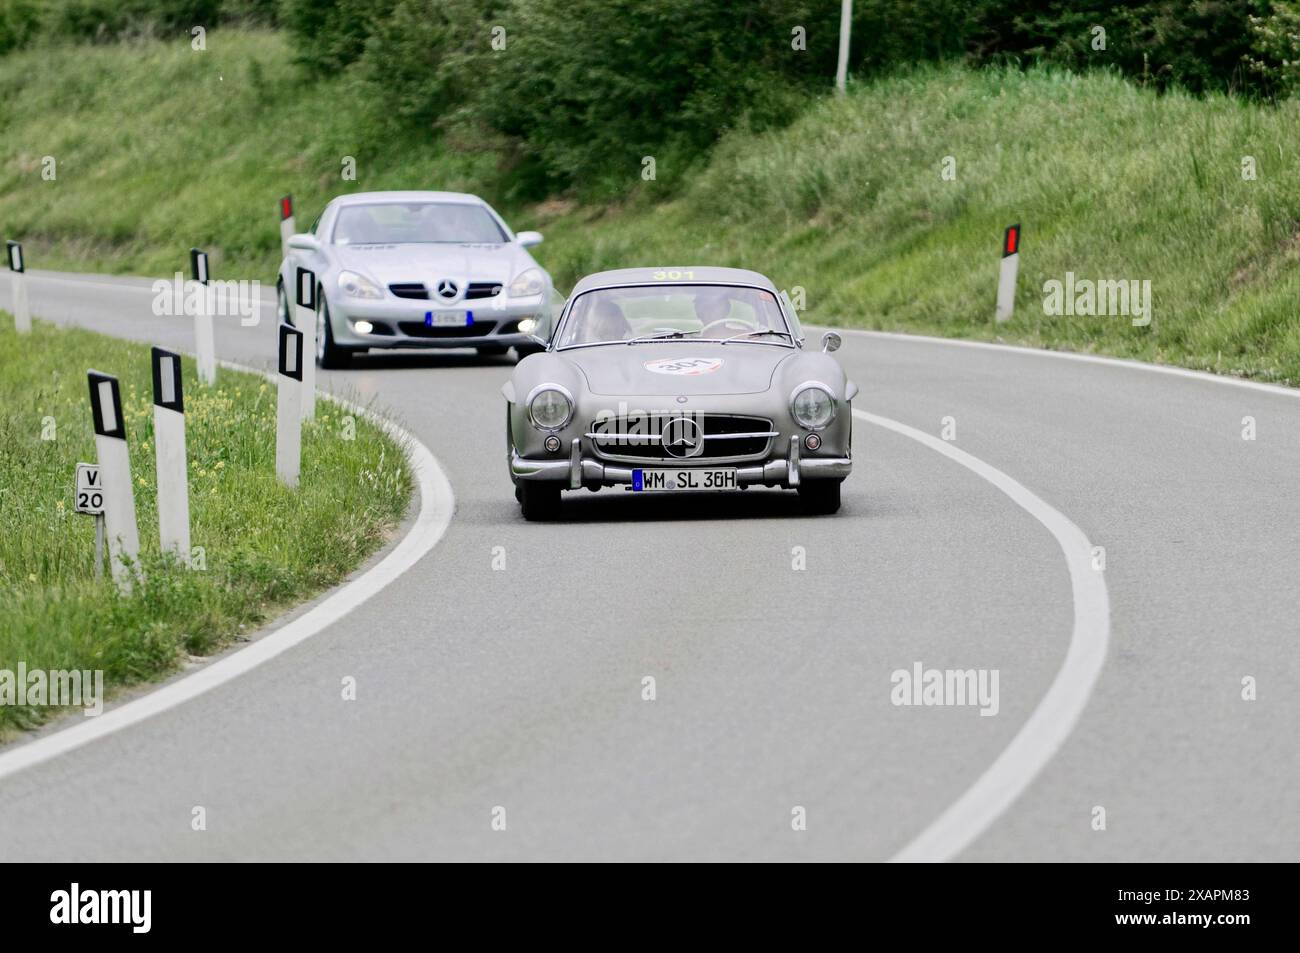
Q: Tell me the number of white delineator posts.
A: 8